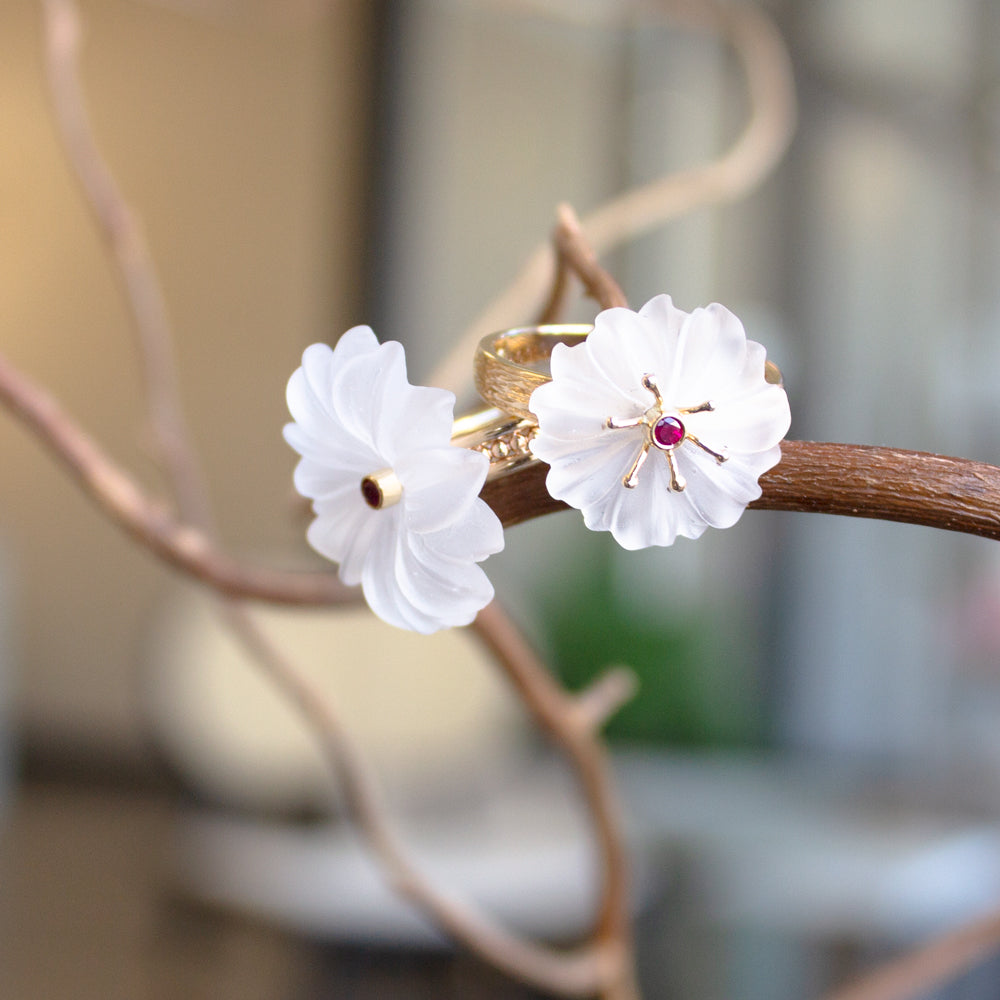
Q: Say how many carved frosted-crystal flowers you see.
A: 2